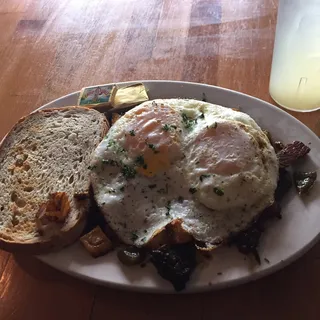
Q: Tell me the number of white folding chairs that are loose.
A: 0